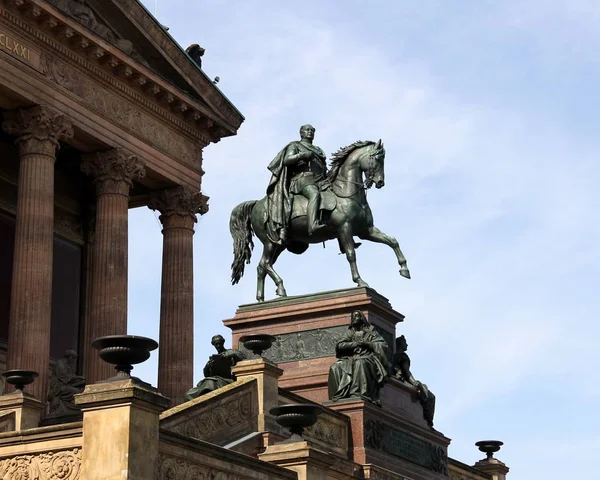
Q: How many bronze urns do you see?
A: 5